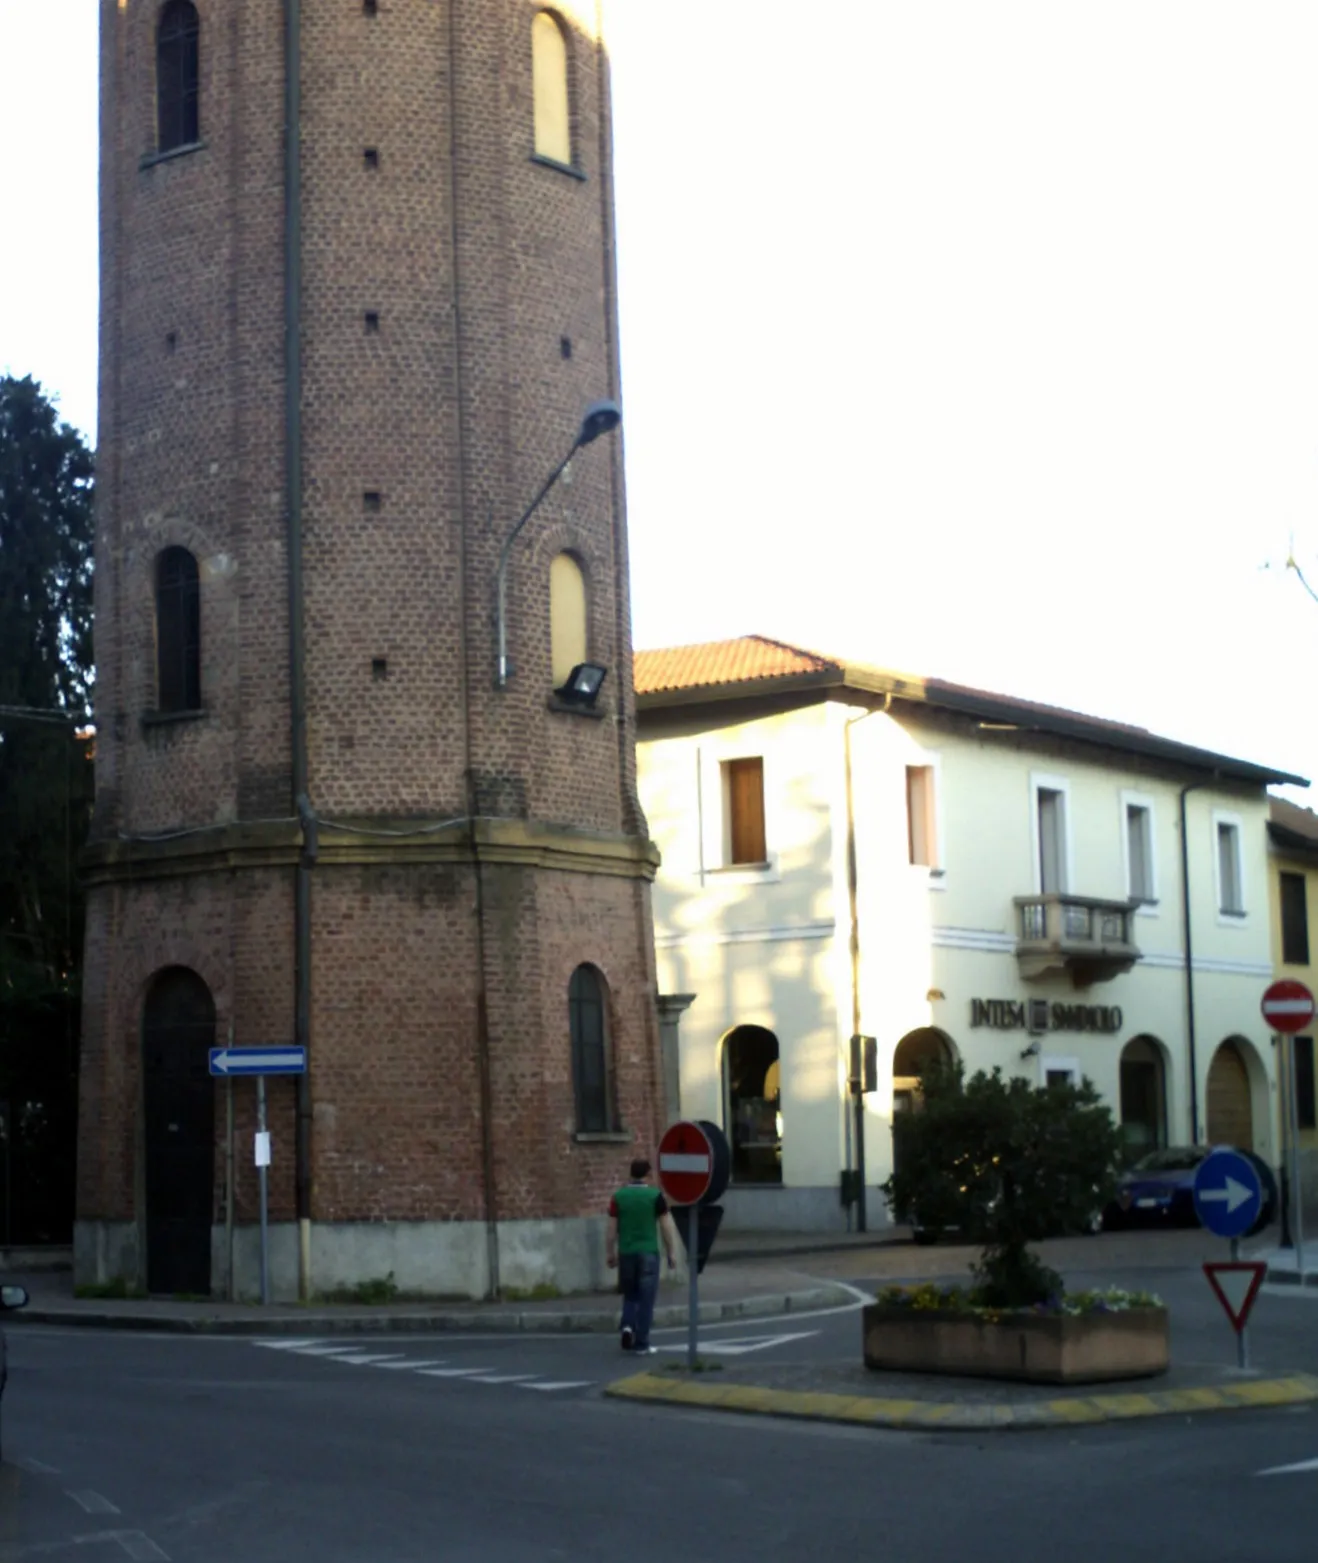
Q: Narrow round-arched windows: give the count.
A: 5